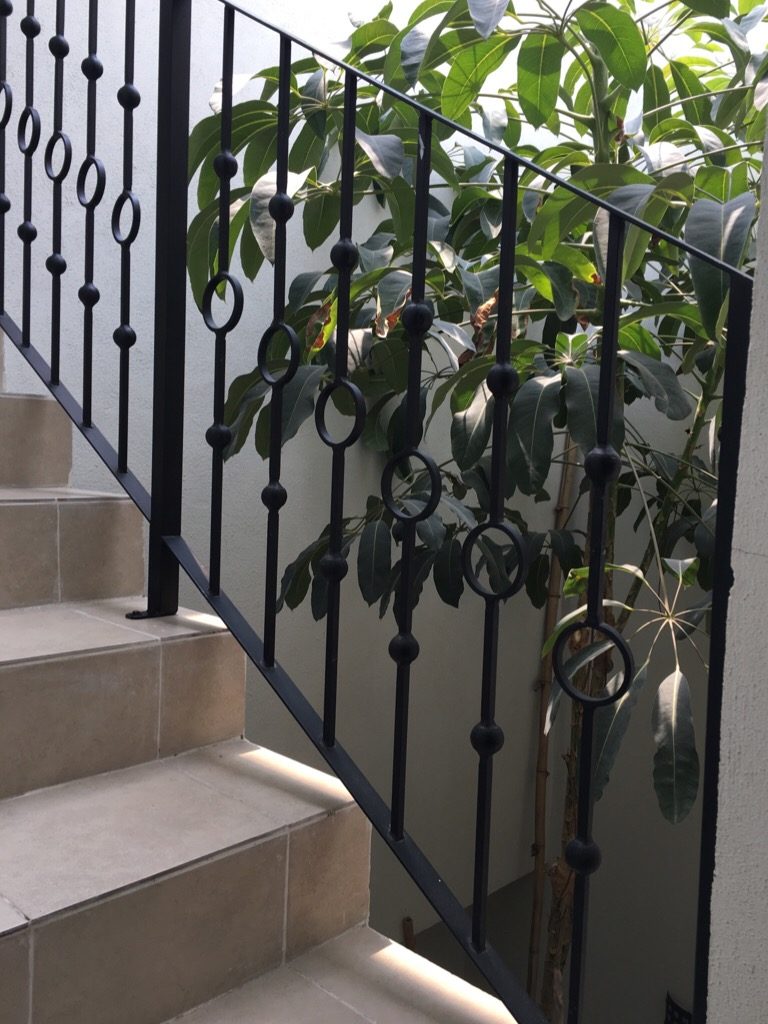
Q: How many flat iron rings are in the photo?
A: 11